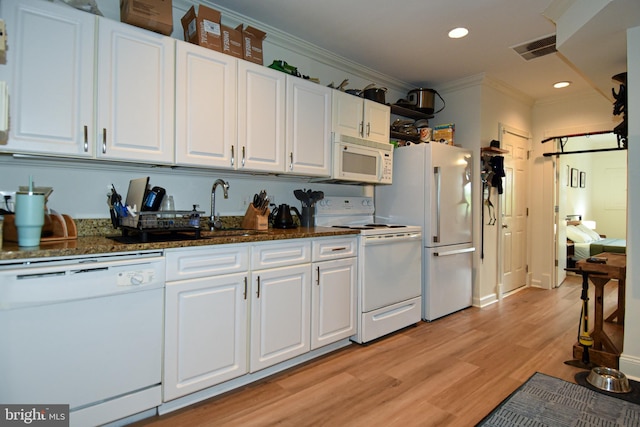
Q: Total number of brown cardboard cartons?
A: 4